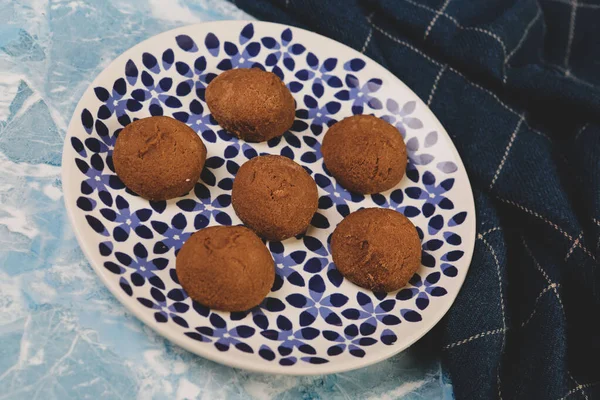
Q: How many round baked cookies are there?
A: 6